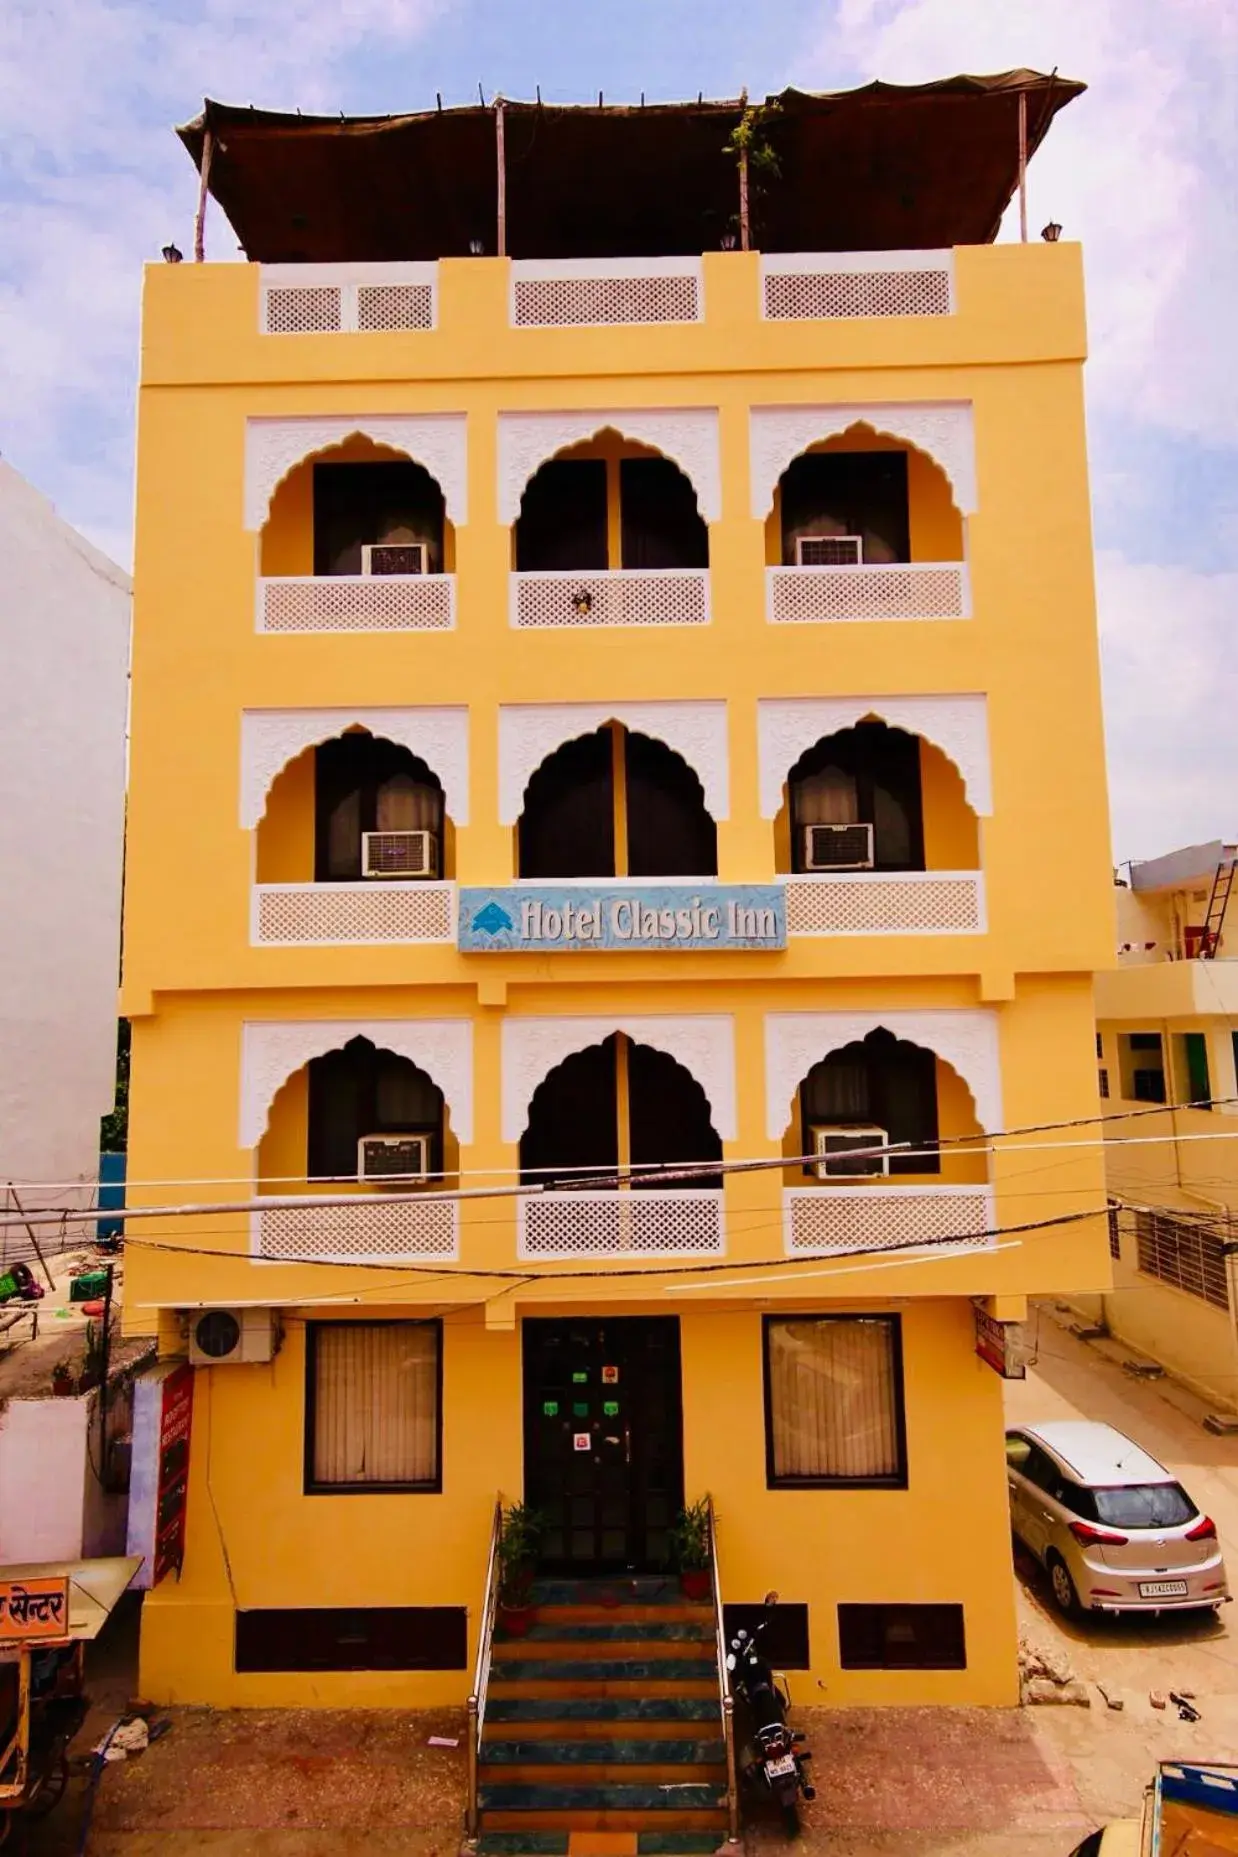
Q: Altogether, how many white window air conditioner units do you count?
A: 6